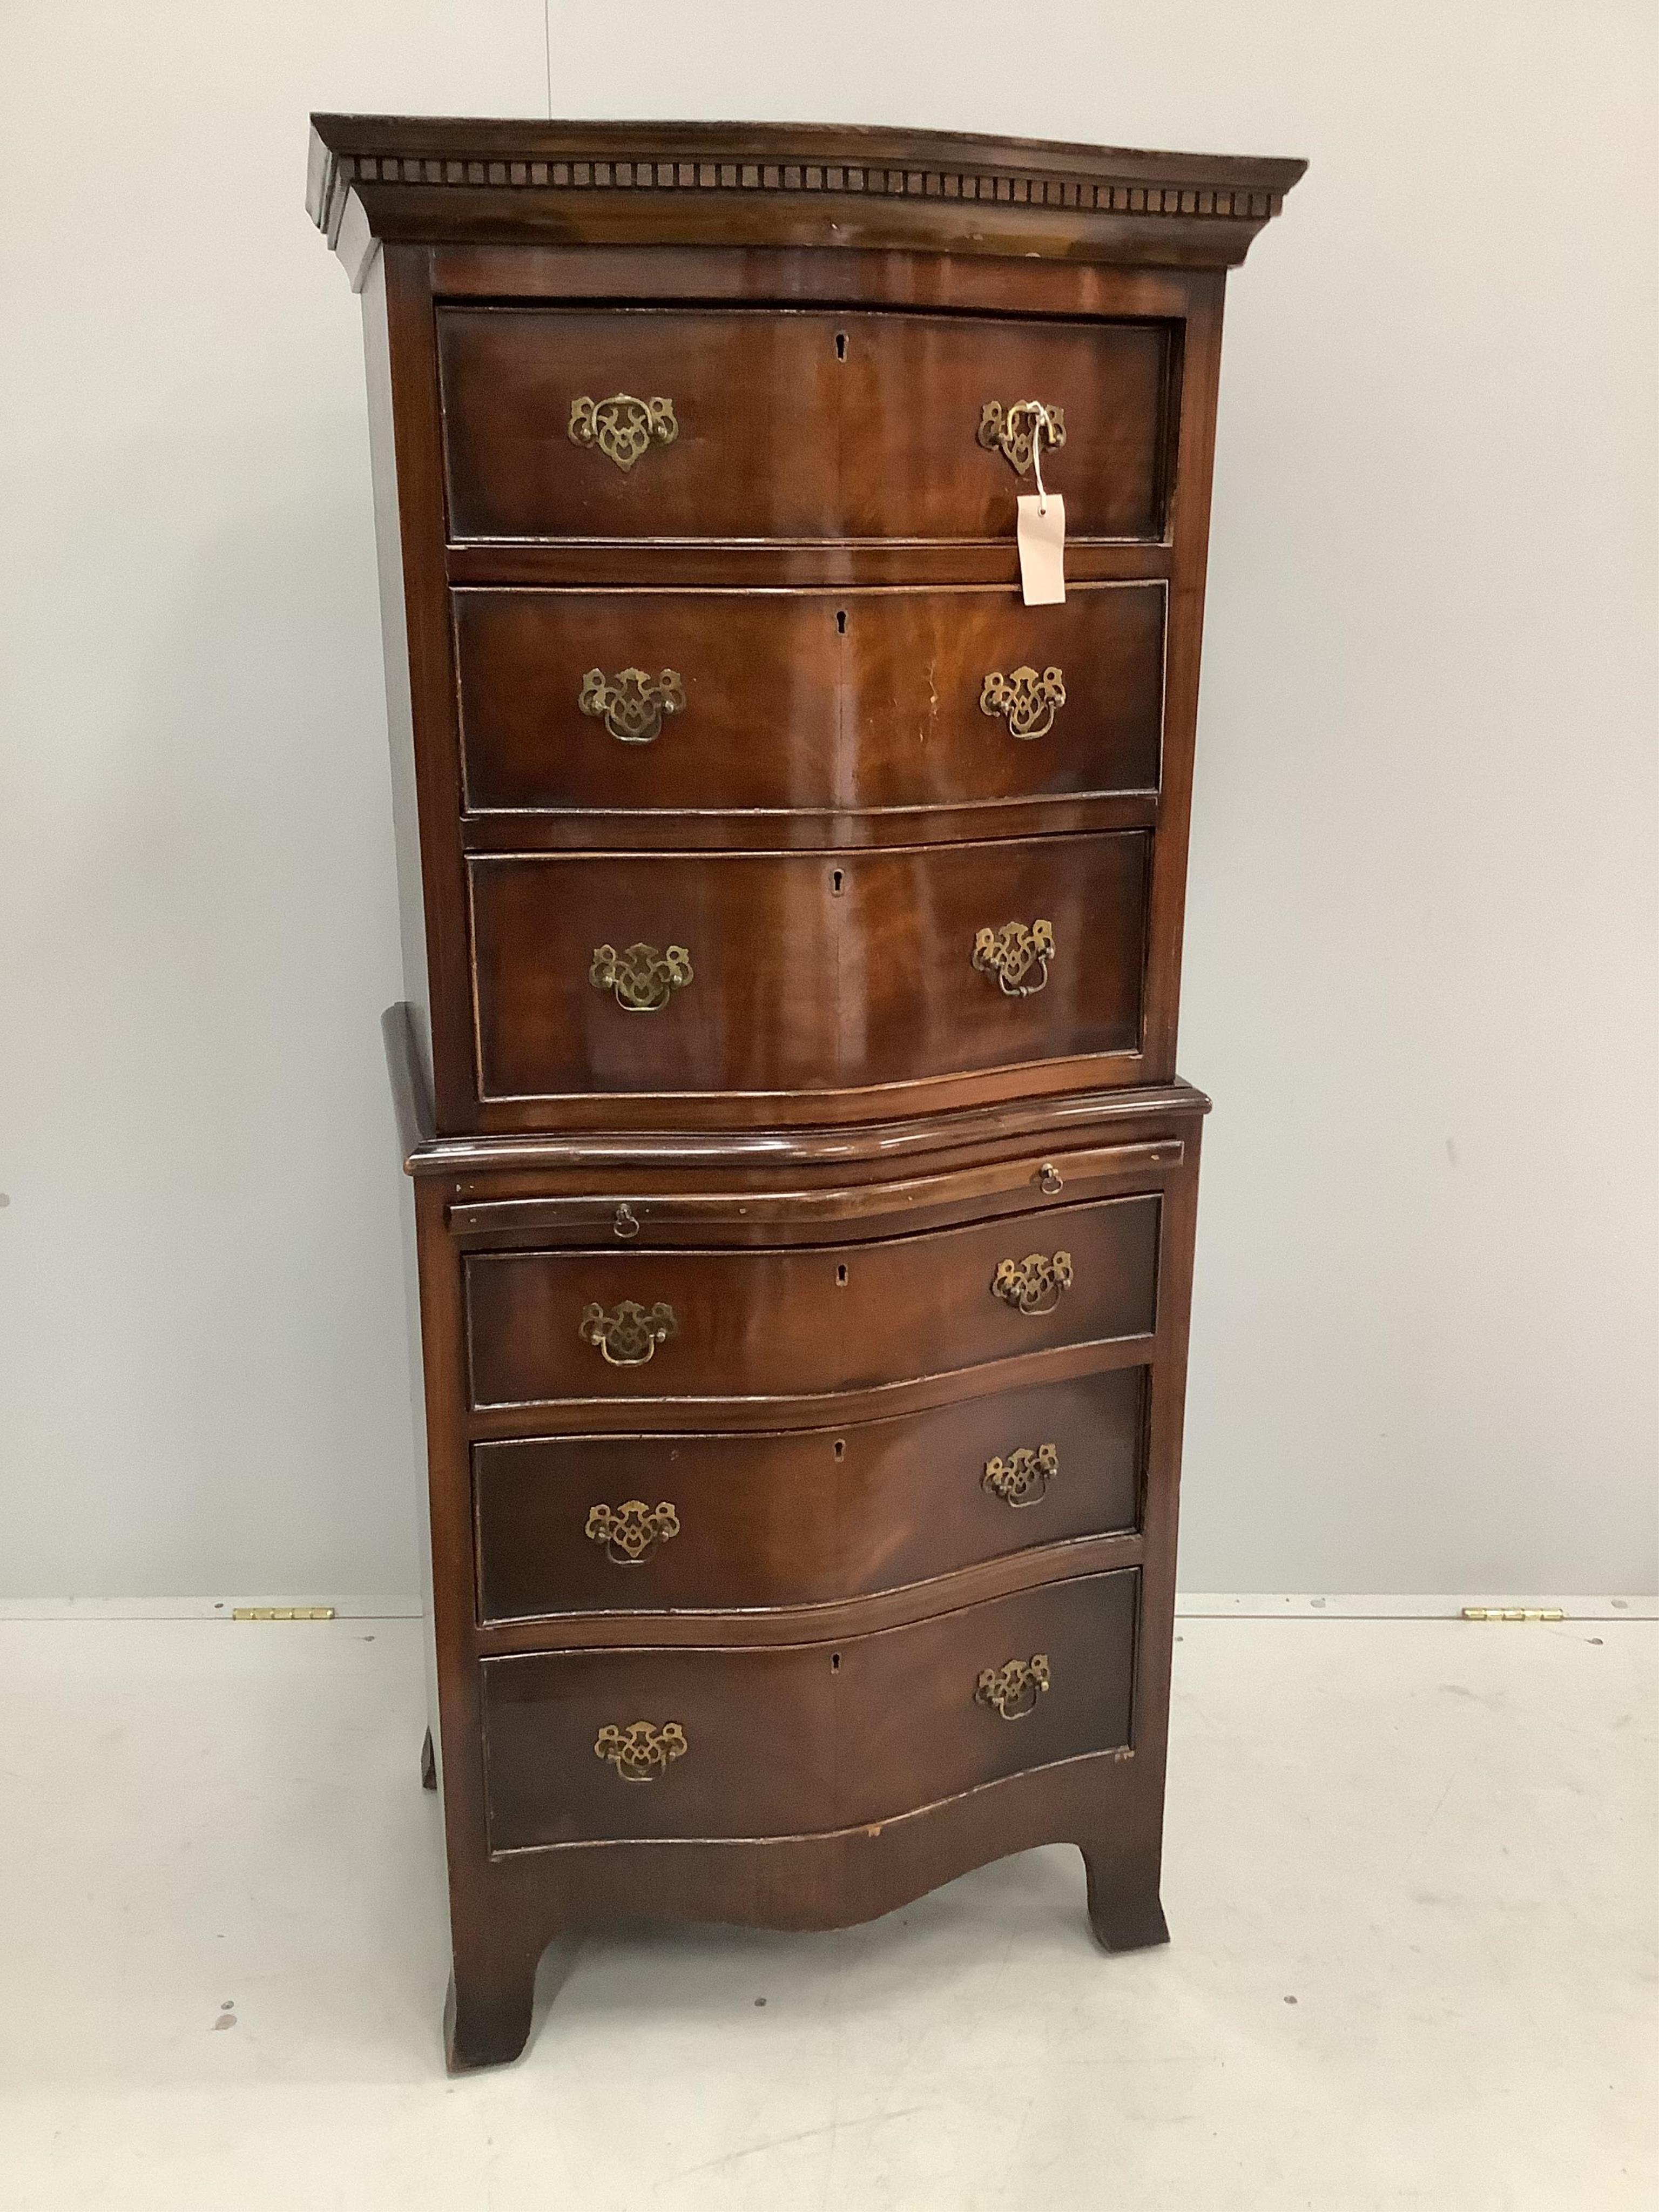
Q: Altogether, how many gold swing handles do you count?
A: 12